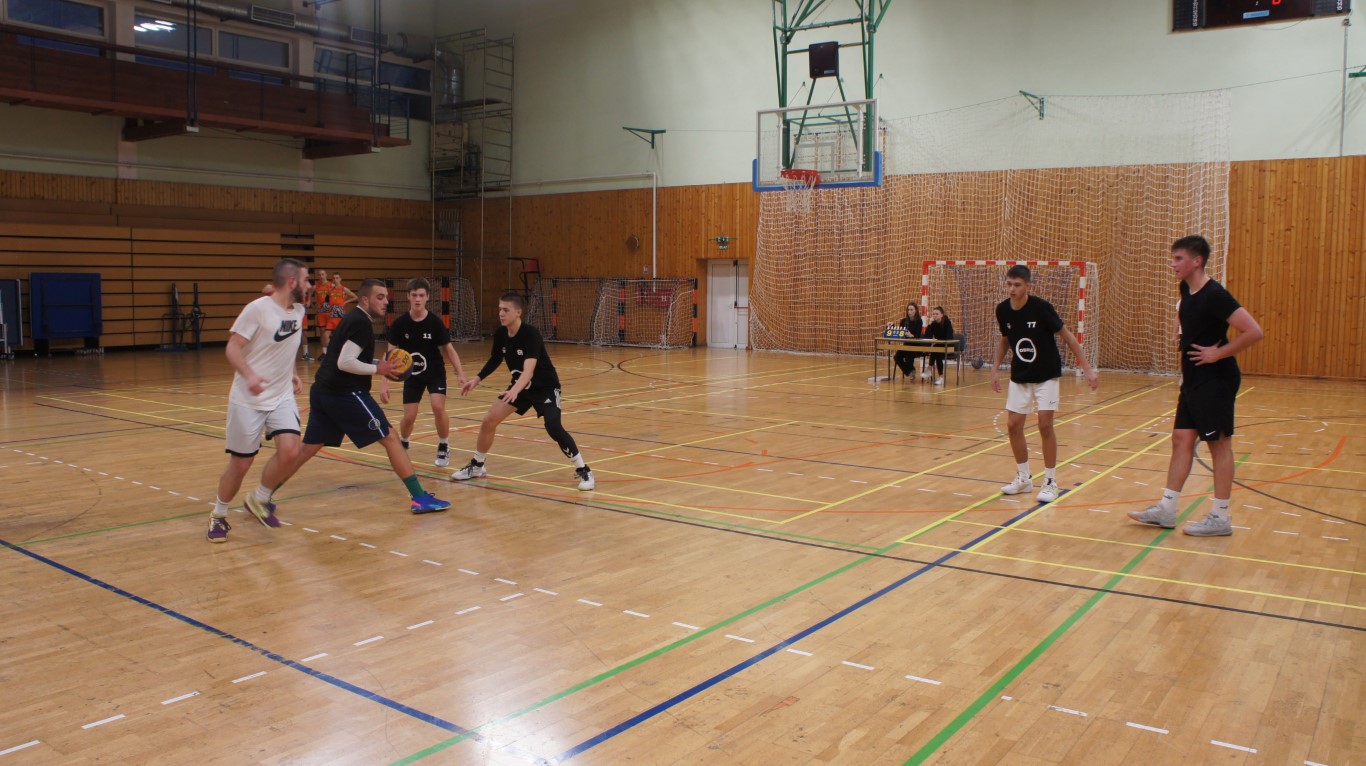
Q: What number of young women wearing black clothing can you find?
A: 2